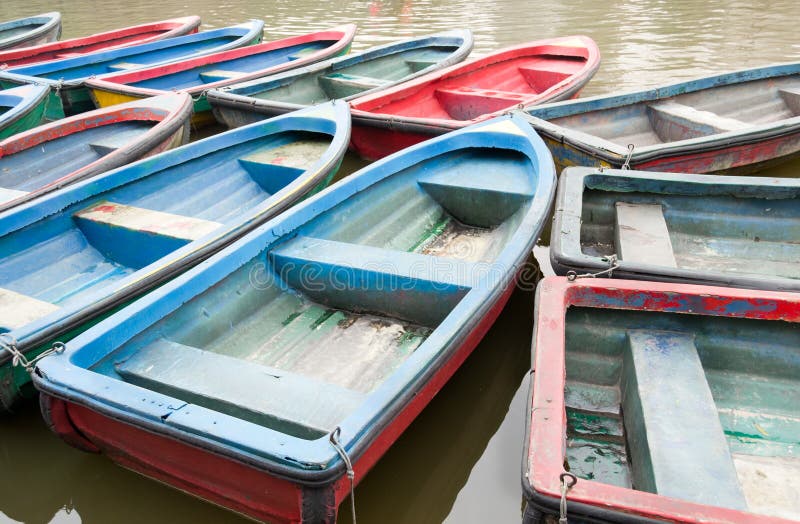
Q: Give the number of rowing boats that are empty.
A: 13